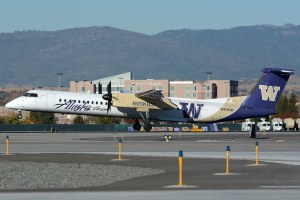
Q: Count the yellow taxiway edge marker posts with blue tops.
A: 5